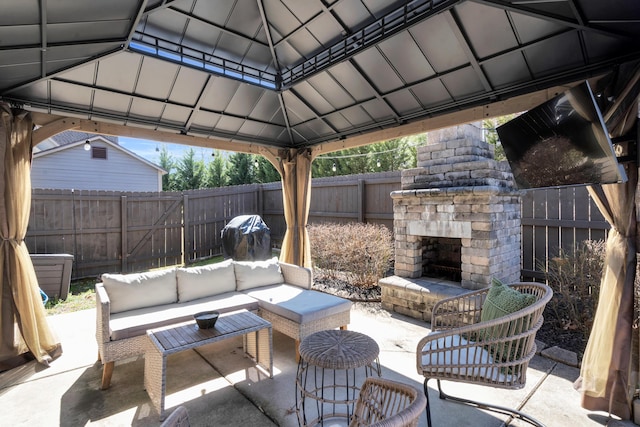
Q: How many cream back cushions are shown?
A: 3